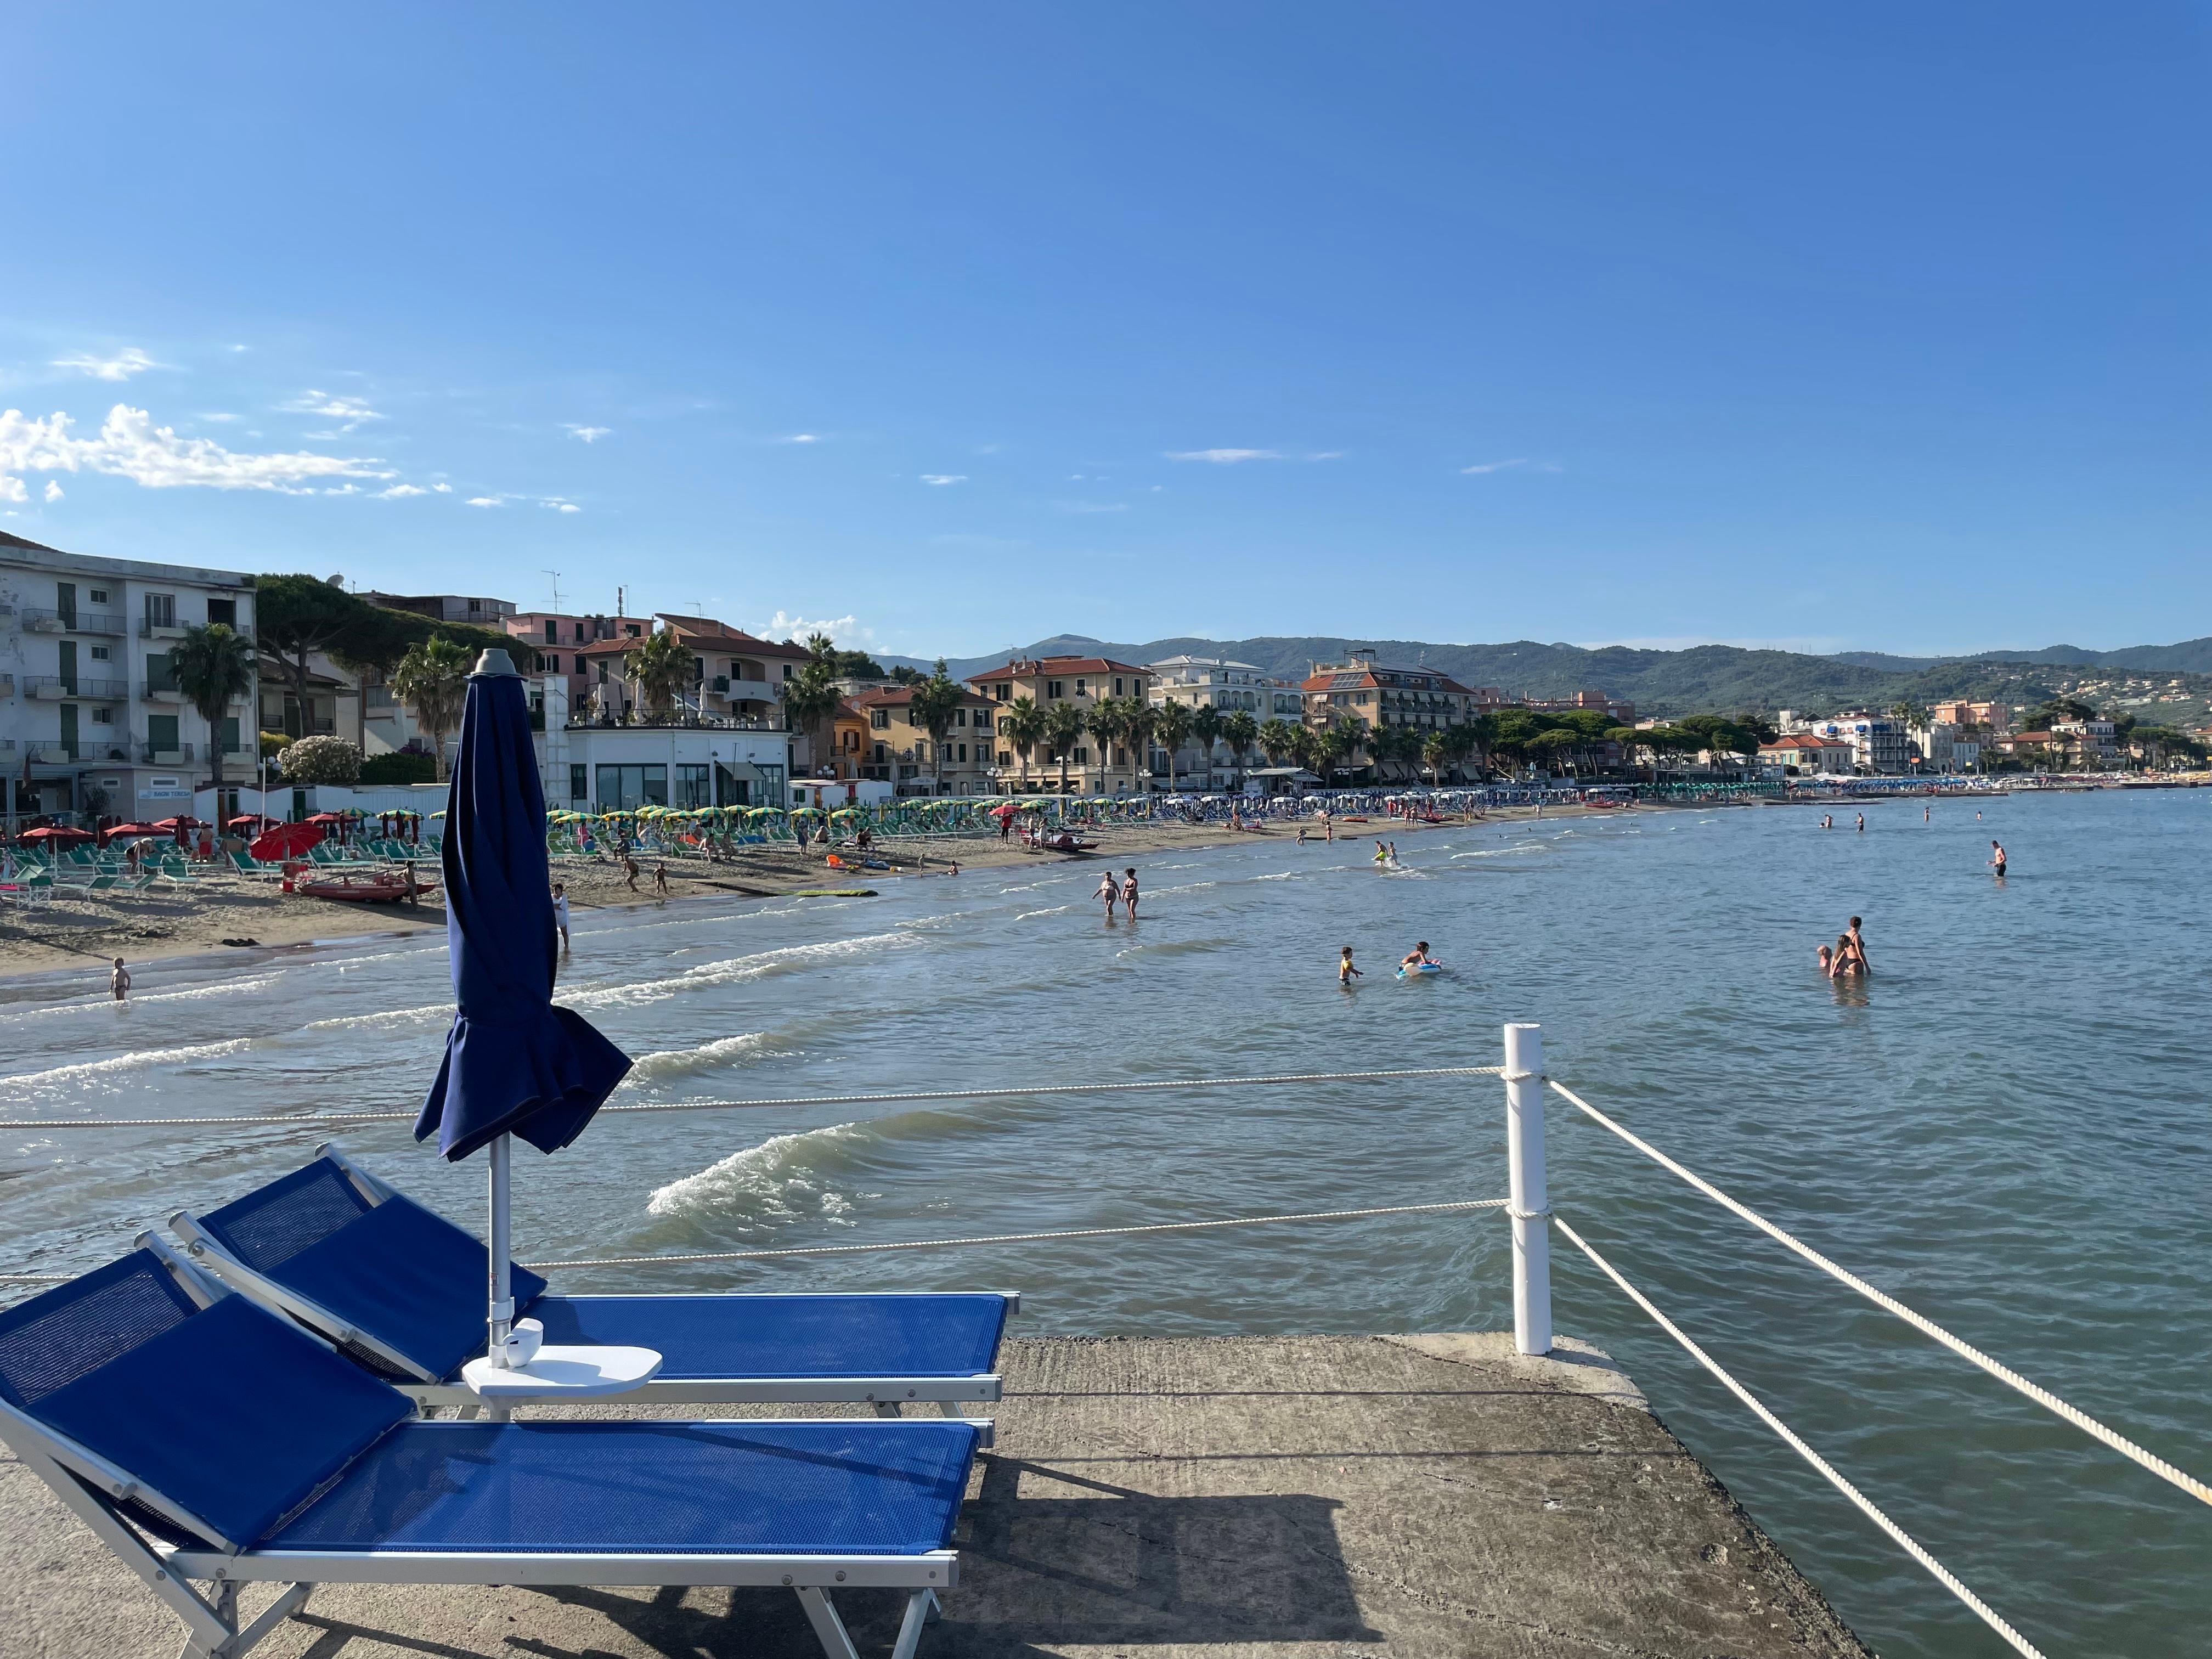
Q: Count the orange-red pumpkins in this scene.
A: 0